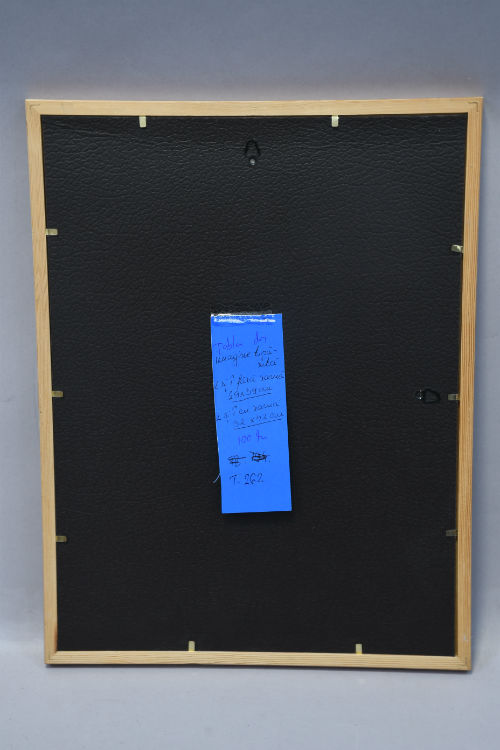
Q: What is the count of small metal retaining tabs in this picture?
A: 10